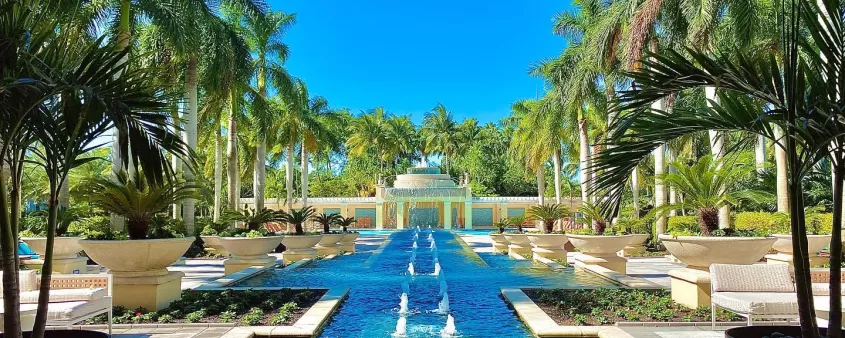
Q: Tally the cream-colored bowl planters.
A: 14